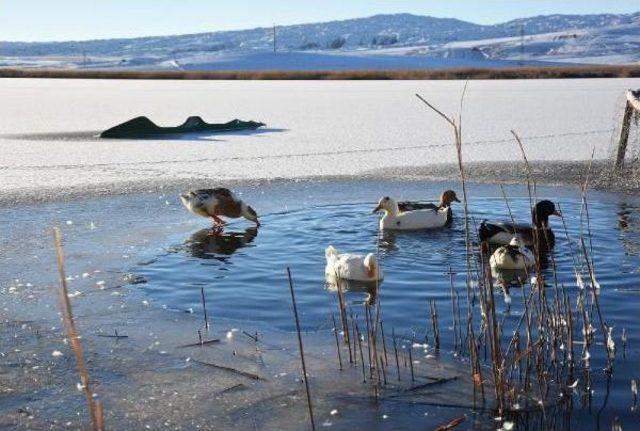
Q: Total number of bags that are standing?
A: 0